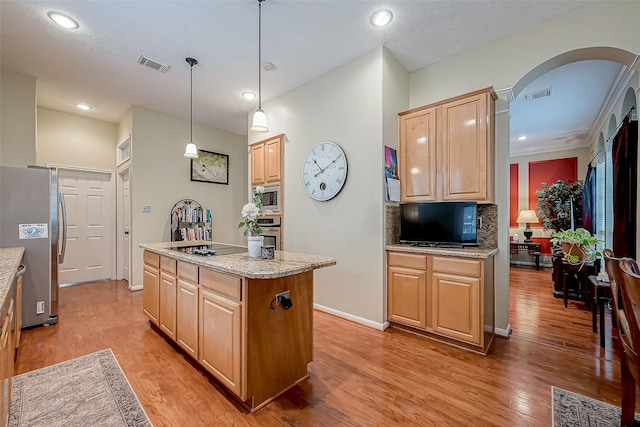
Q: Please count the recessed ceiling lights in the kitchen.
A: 4